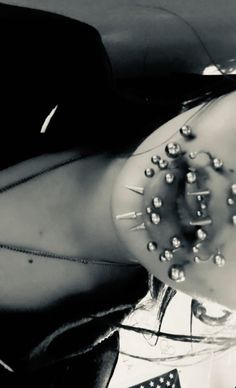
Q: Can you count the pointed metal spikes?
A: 3